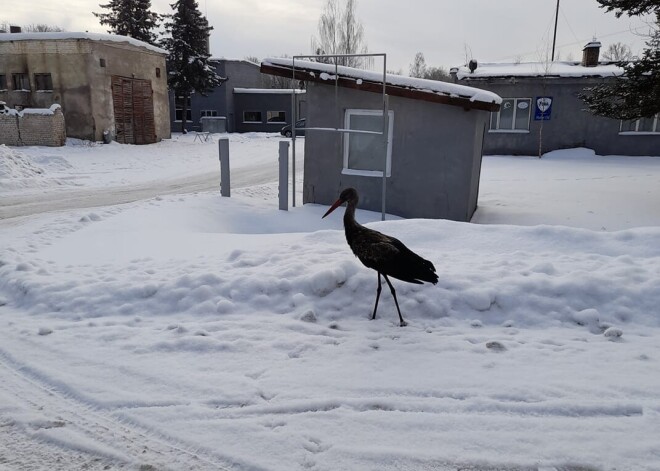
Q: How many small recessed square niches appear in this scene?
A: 2